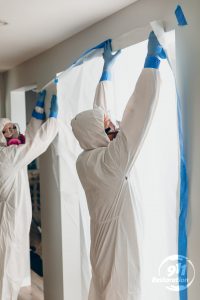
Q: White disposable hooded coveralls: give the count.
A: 2